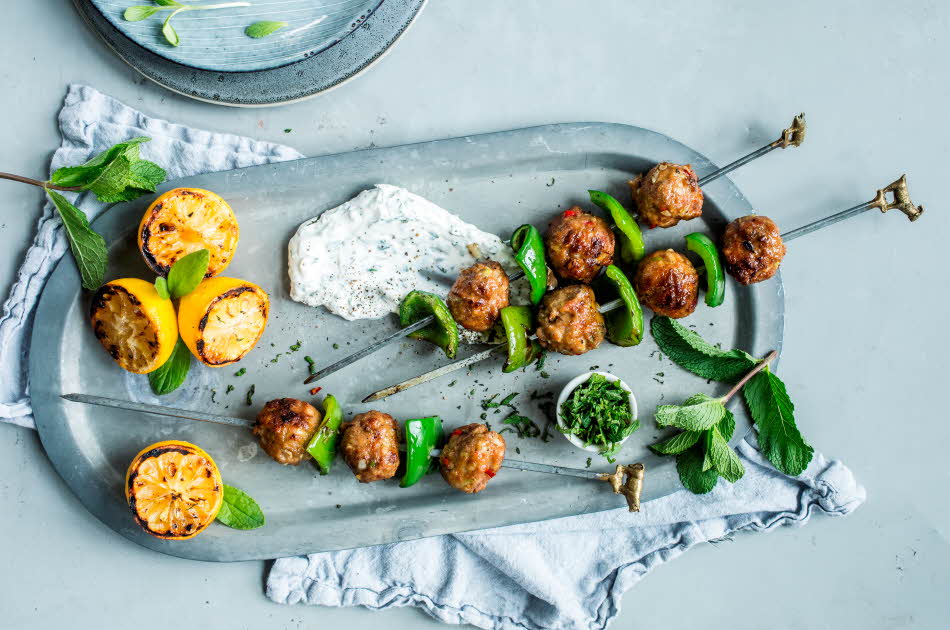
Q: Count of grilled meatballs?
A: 9